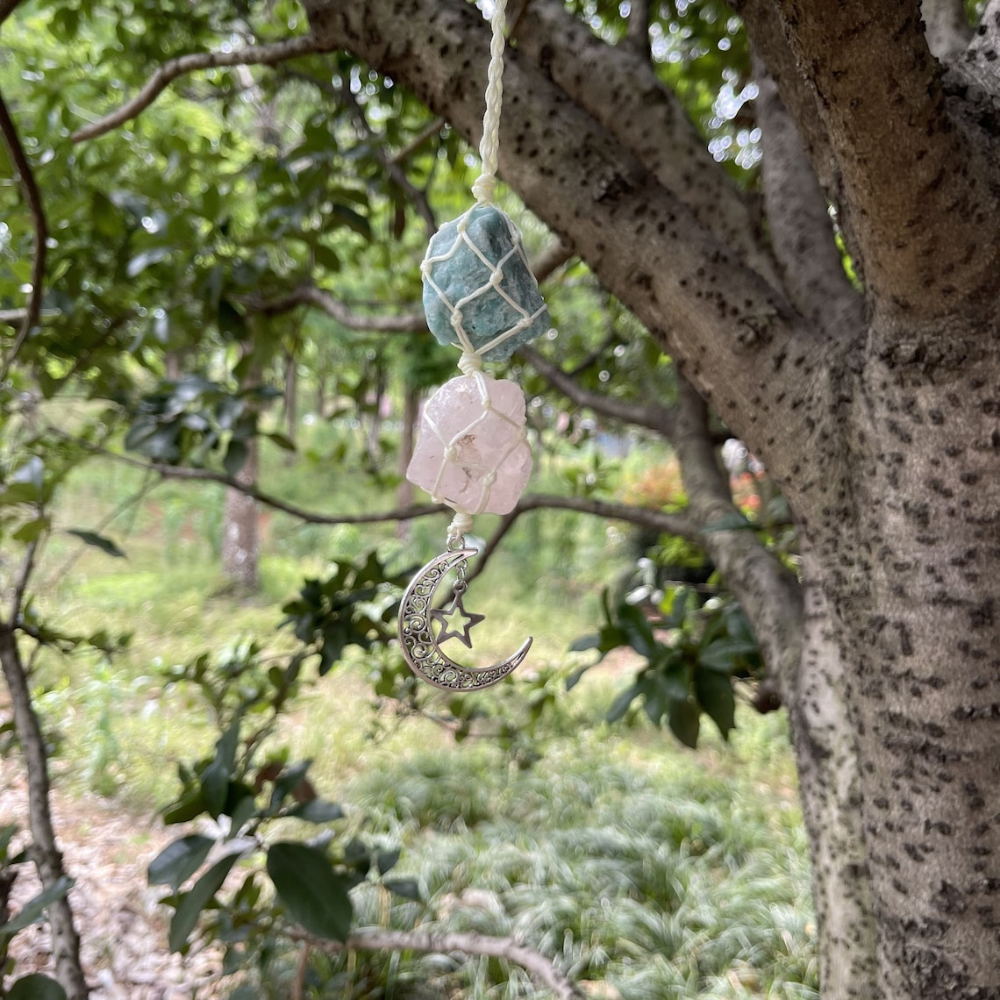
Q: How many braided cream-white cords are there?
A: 1